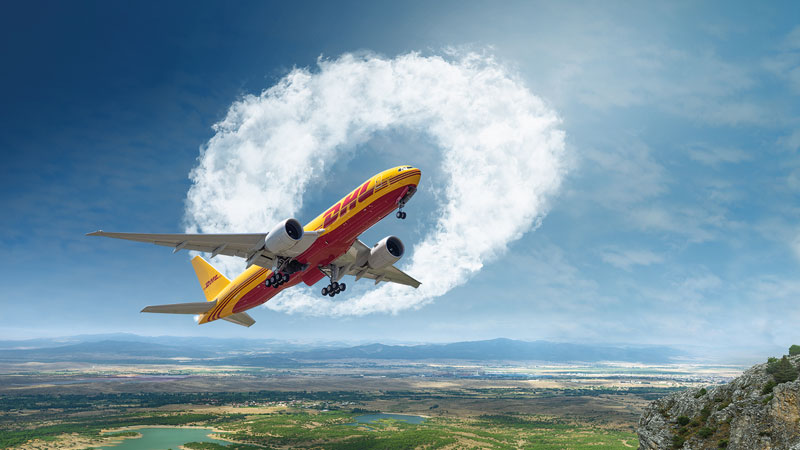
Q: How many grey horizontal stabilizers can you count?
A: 2